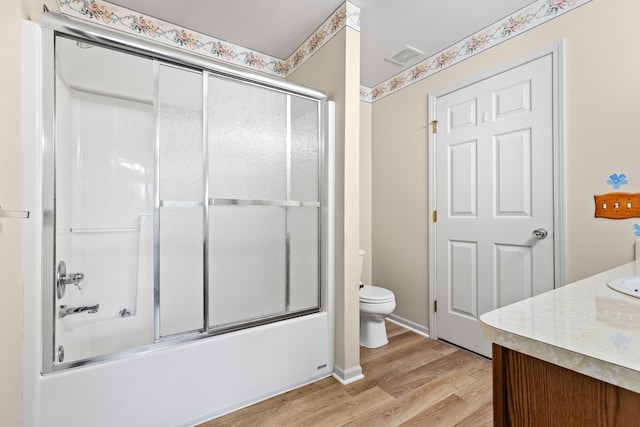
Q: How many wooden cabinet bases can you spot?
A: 1